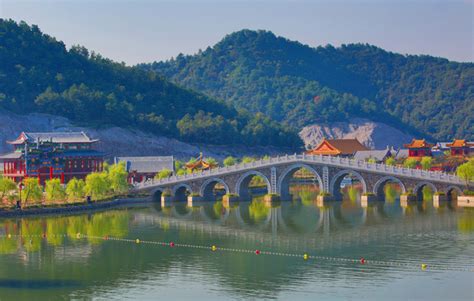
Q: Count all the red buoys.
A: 5